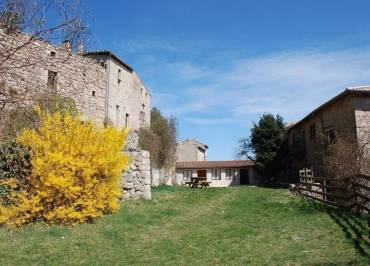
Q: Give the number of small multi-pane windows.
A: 3